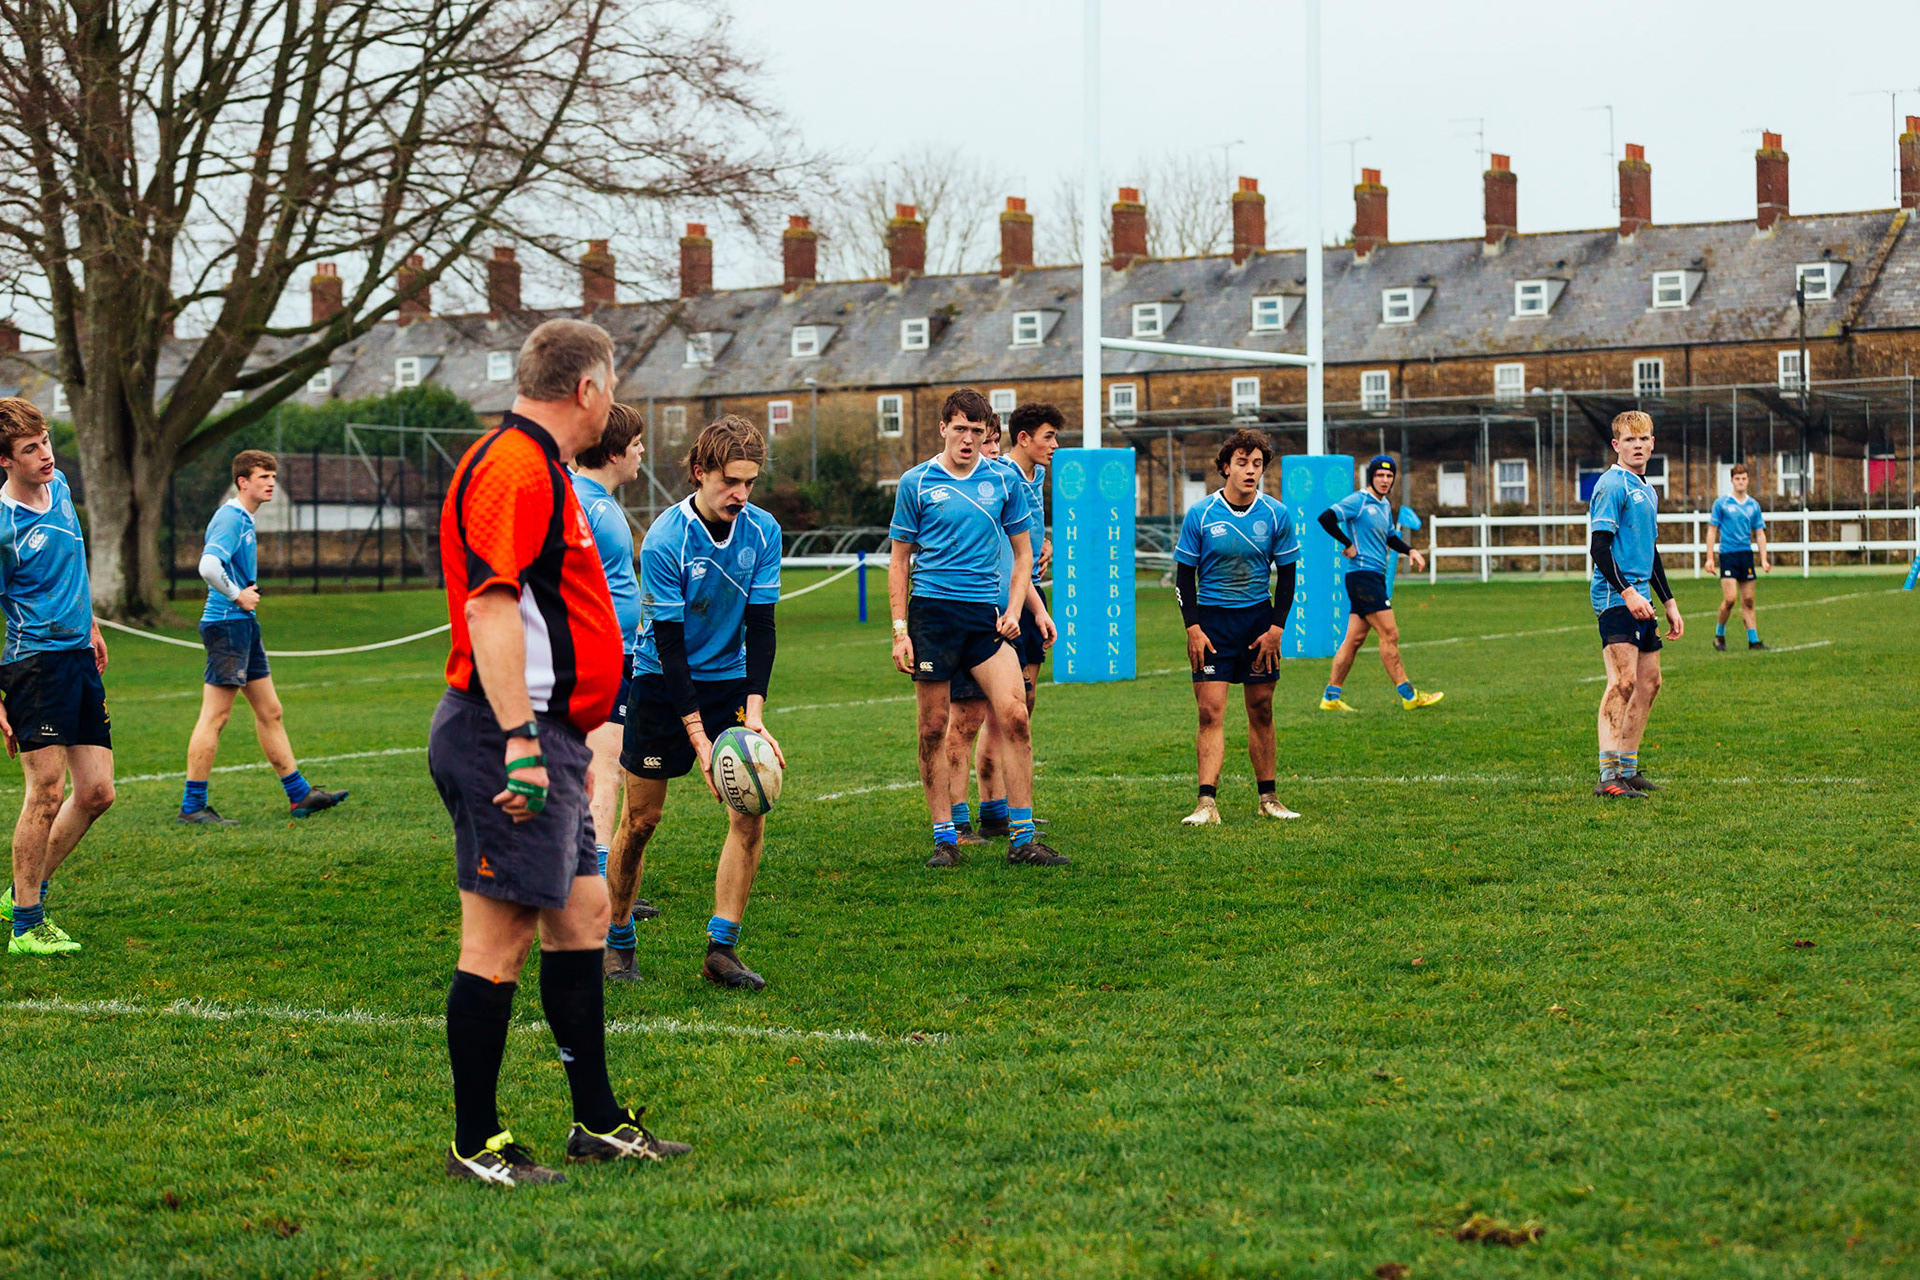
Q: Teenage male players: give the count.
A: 11